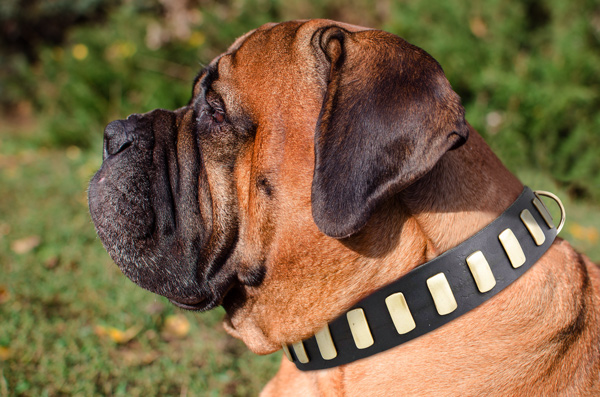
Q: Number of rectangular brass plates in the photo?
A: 10